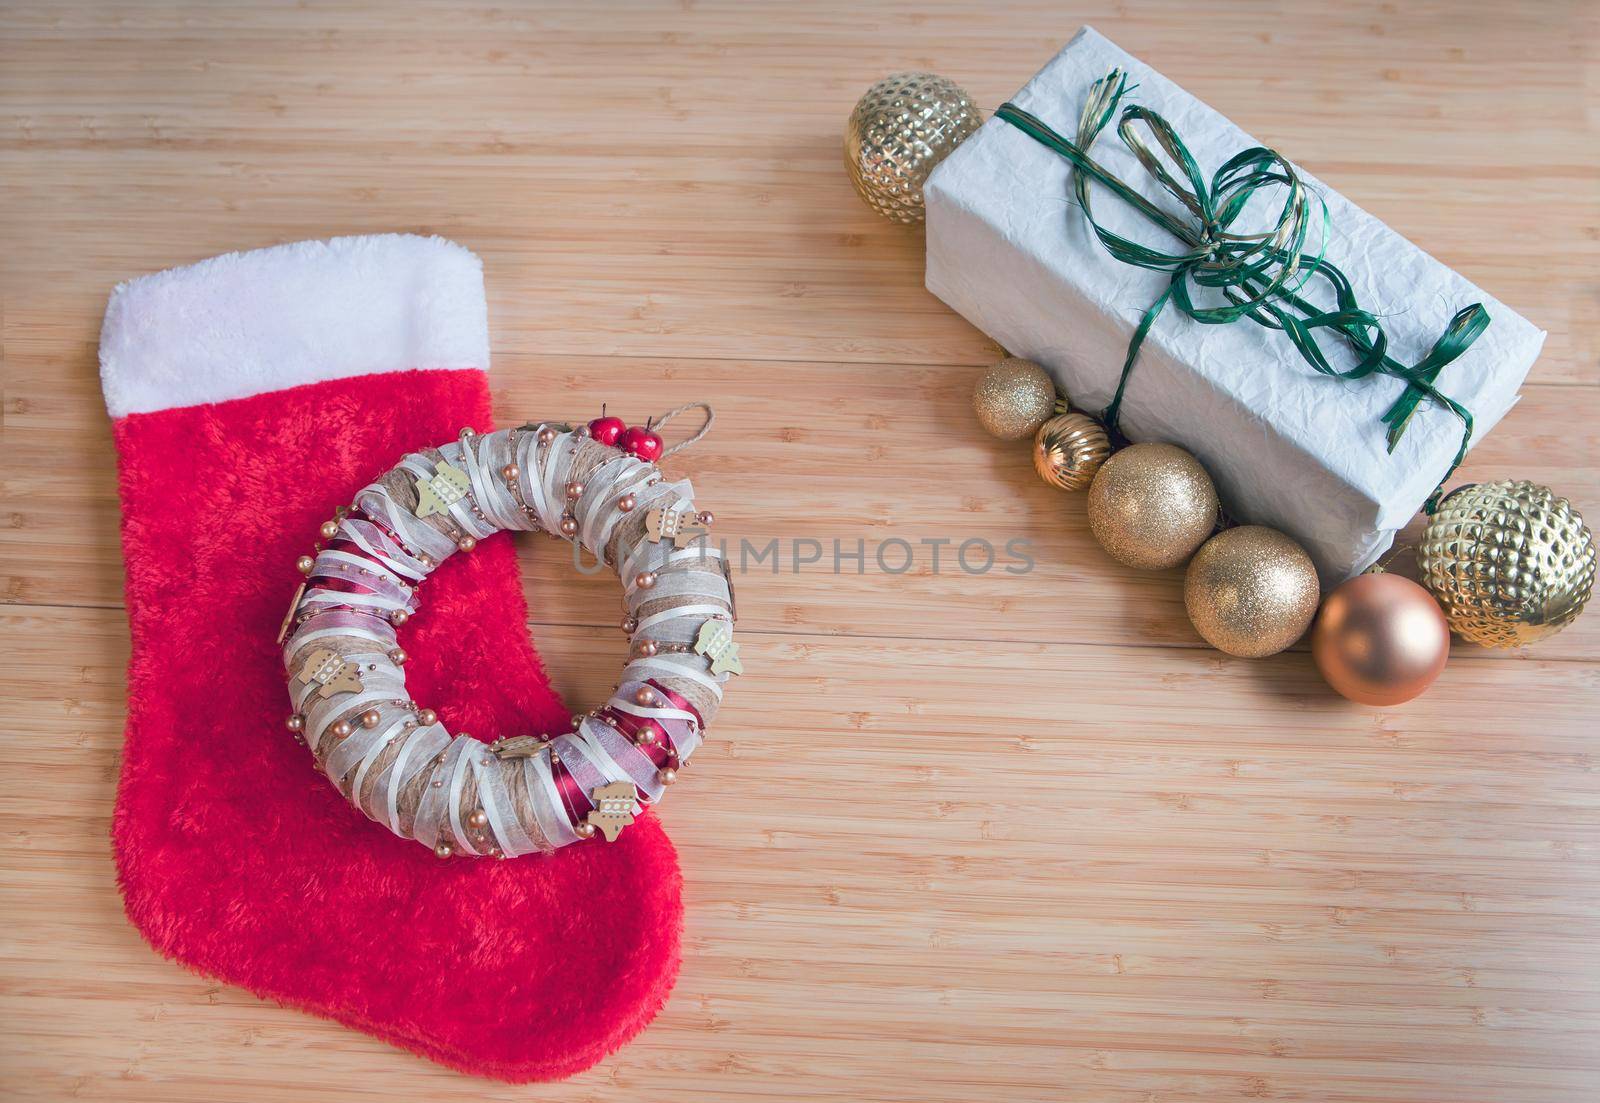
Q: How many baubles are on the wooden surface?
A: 7